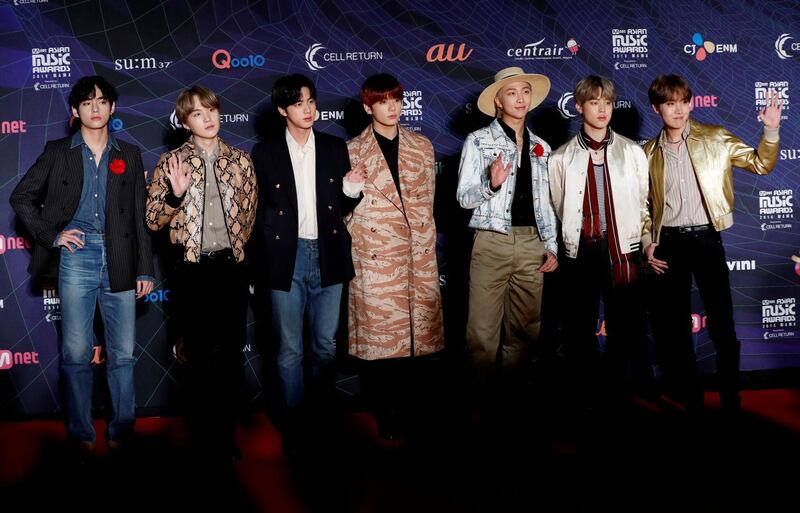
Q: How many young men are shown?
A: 7